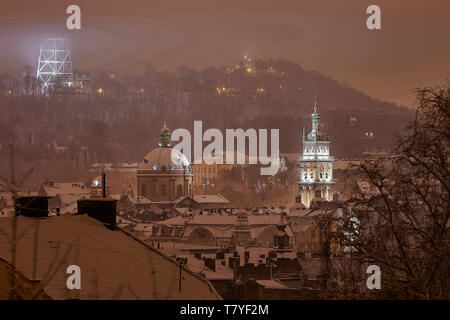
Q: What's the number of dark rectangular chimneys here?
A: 2